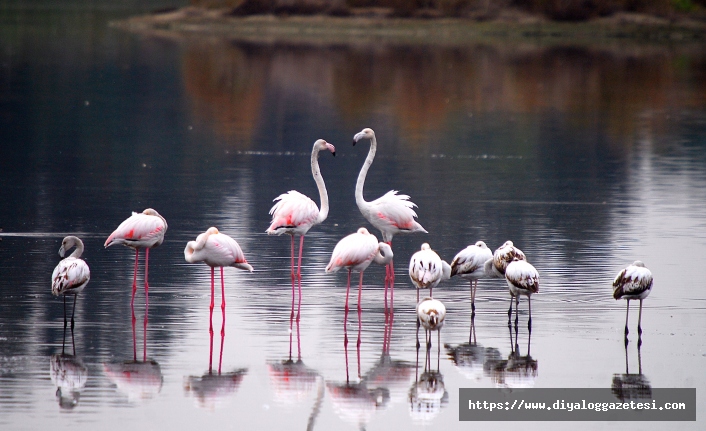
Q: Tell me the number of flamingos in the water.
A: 12